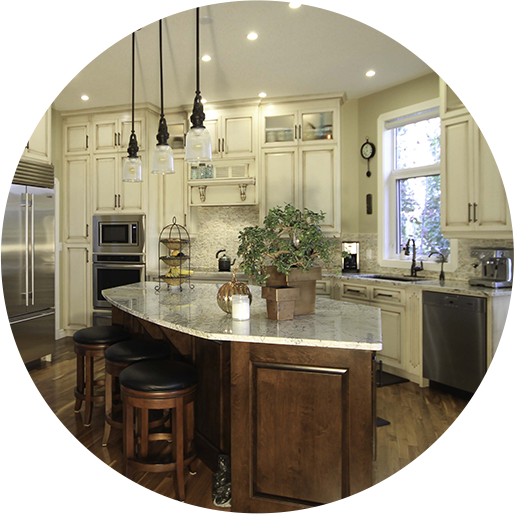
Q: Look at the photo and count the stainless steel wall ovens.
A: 1